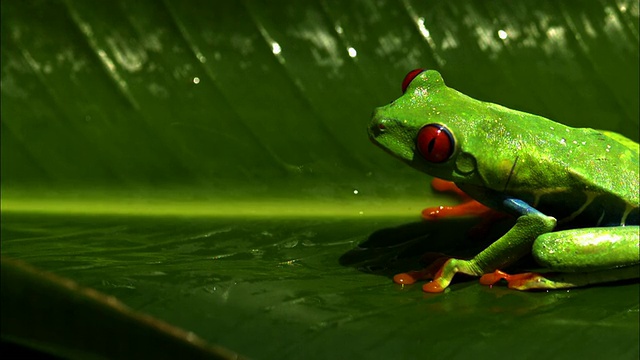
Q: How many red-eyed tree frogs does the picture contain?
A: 1